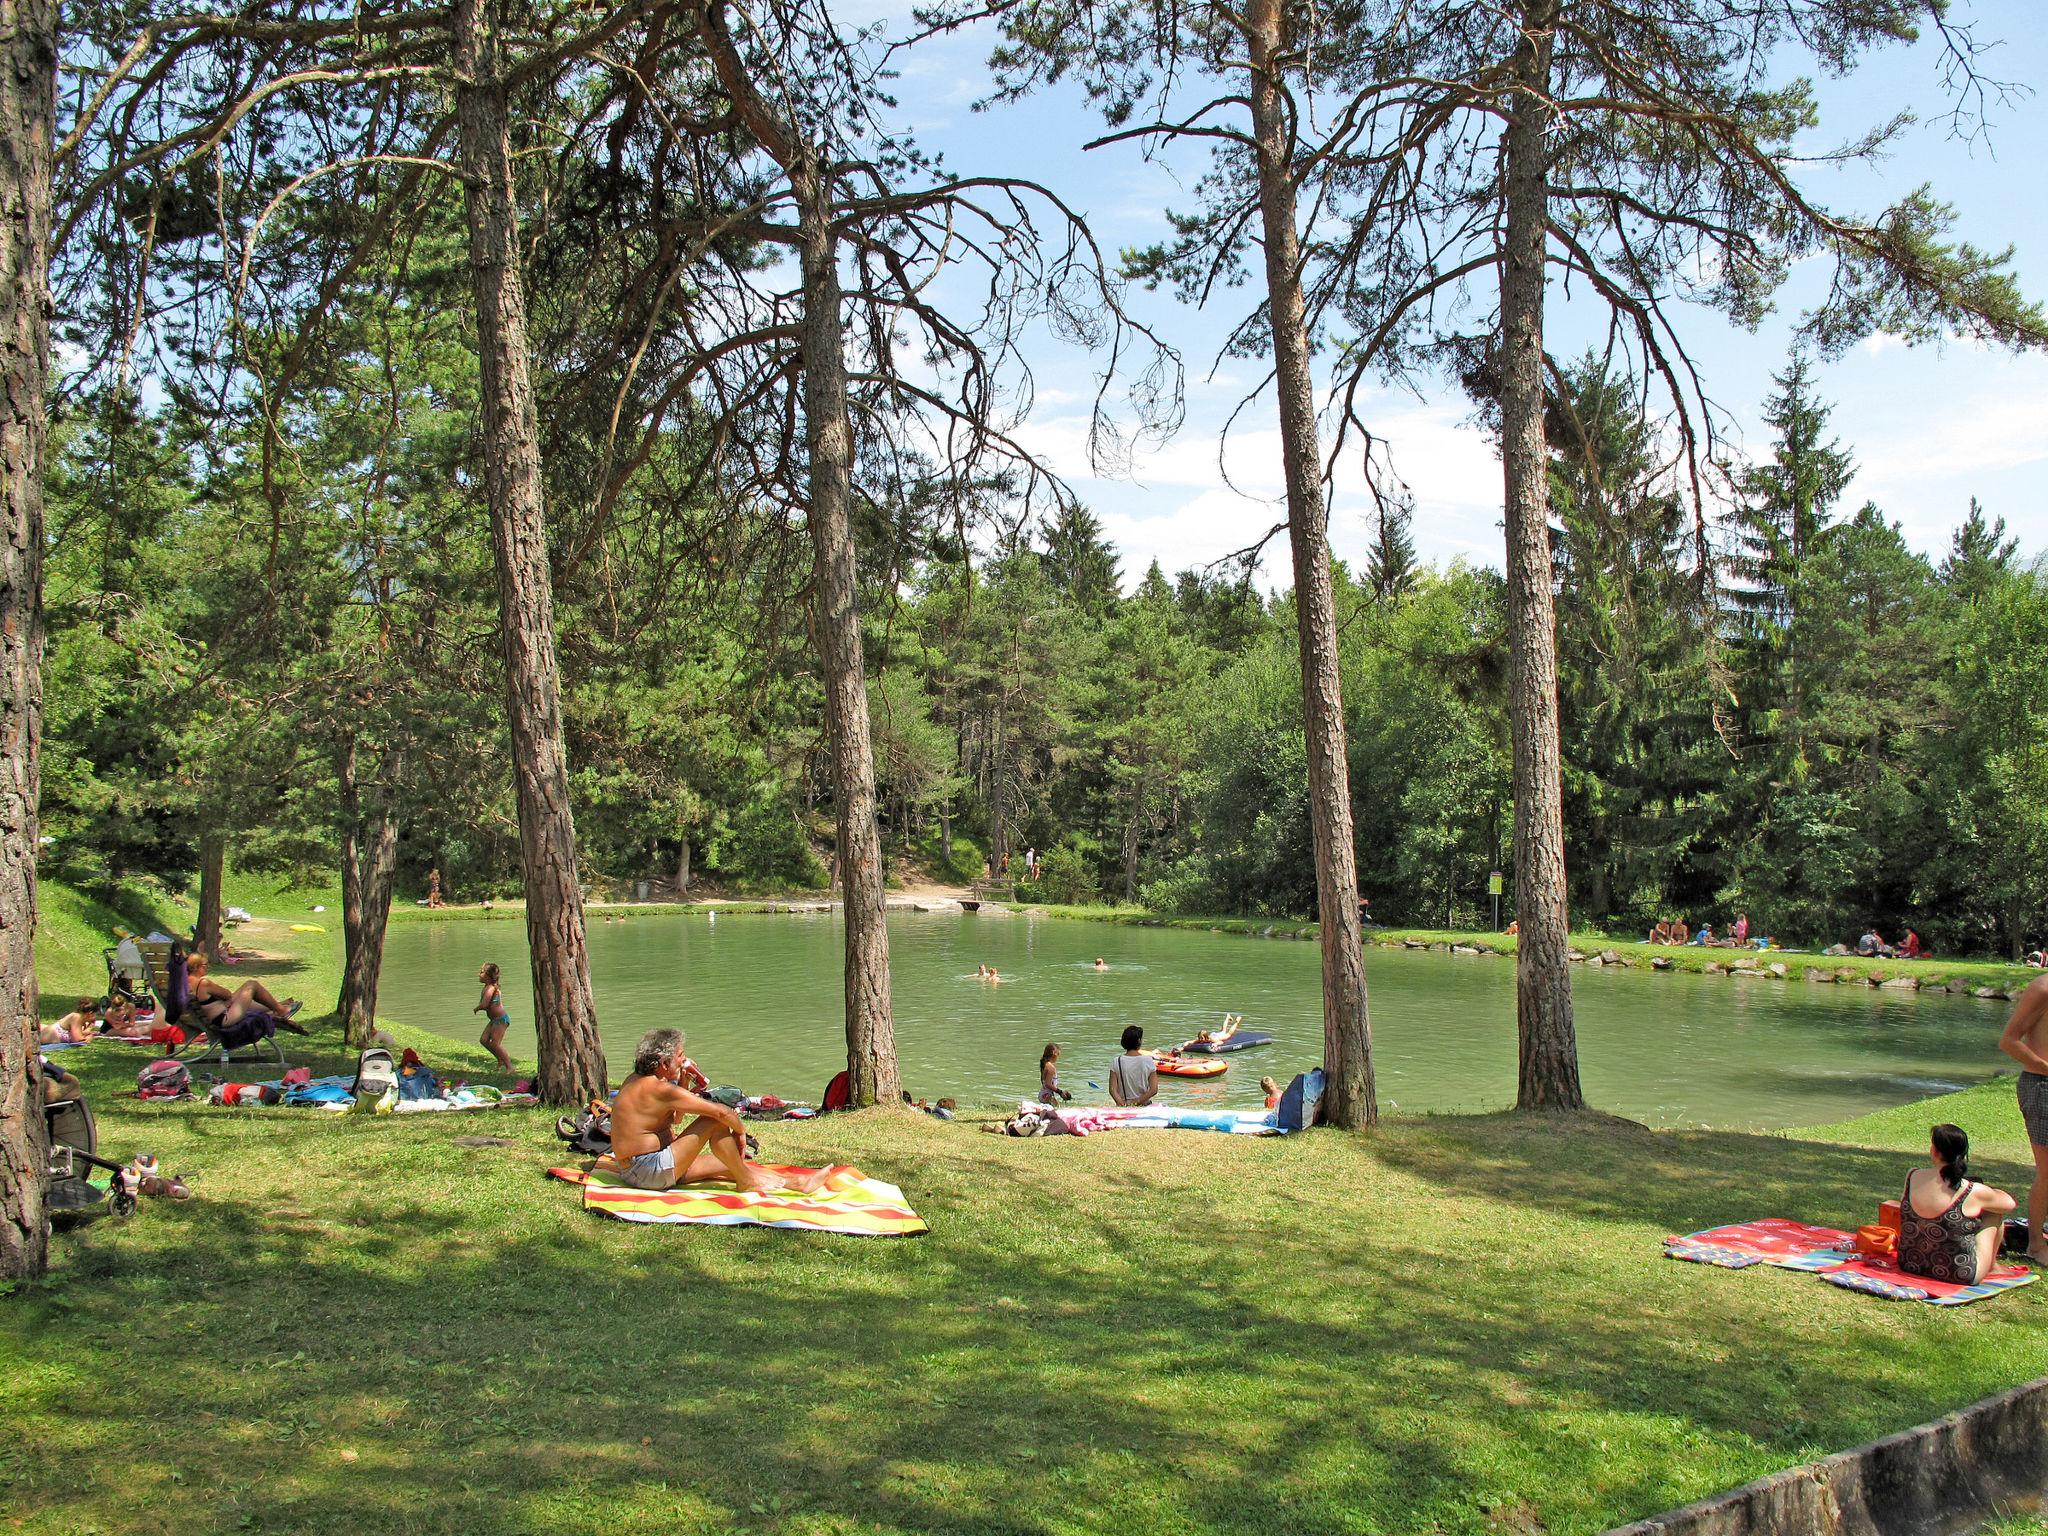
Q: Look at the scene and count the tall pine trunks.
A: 5